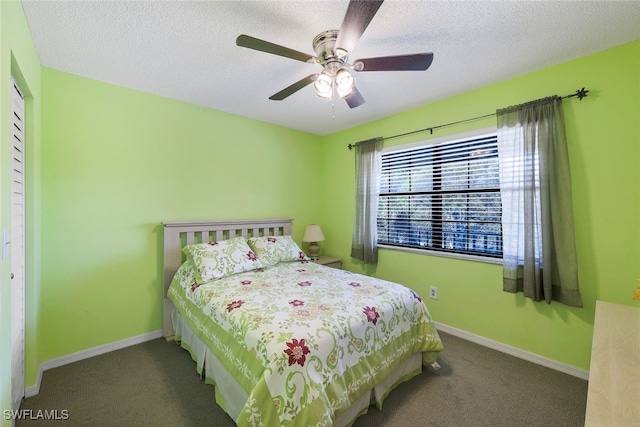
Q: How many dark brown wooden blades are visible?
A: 5